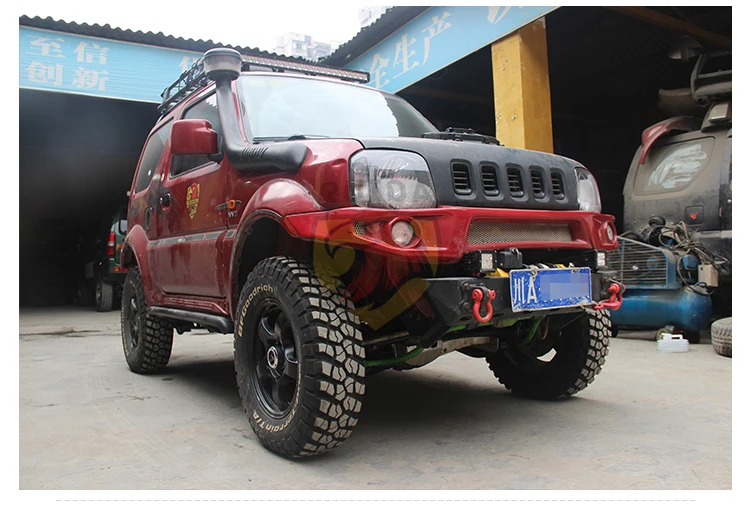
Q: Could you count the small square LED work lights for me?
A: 2